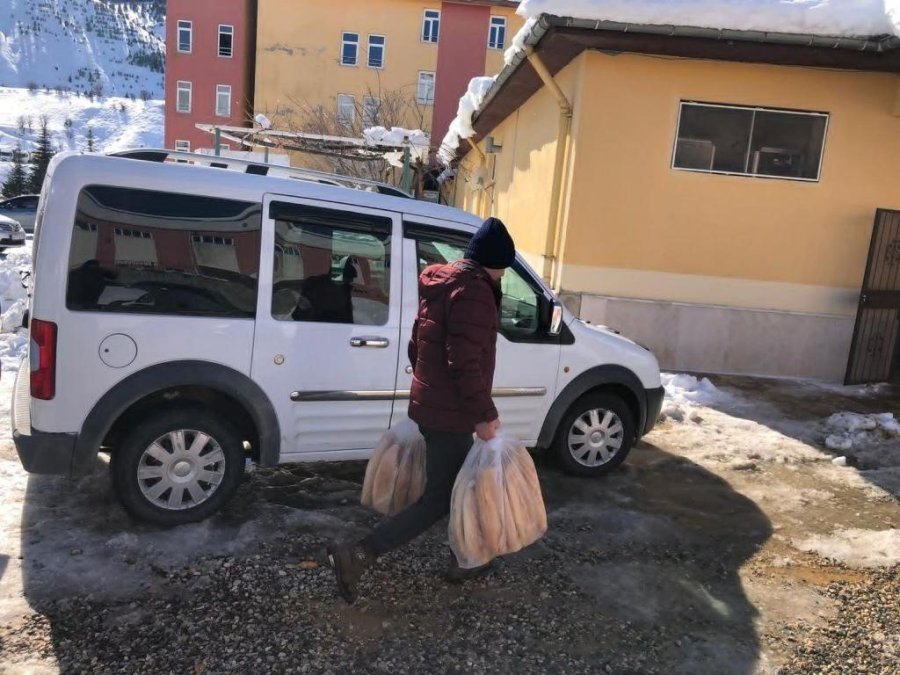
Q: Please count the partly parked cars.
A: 2